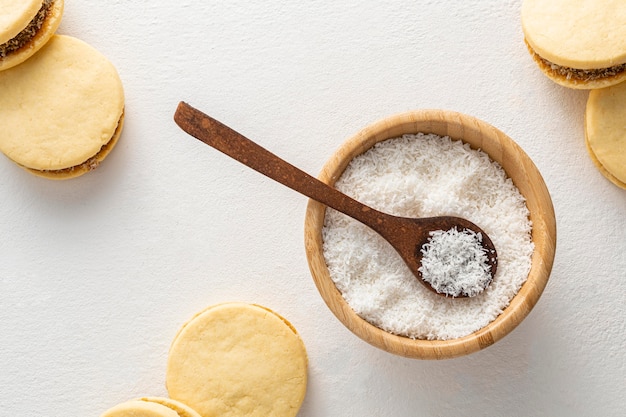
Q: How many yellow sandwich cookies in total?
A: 6